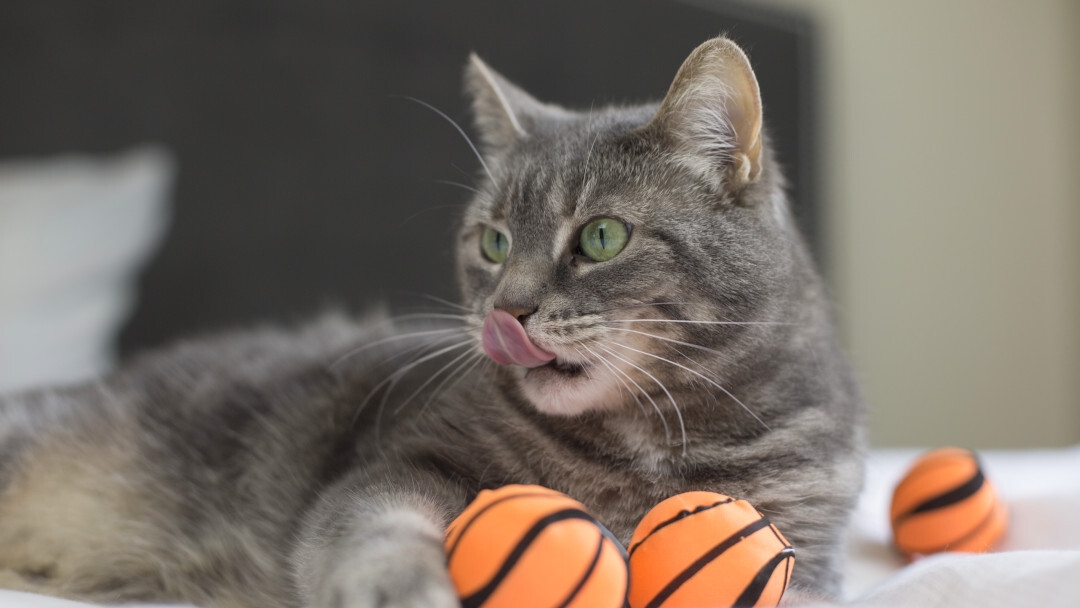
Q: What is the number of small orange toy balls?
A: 3